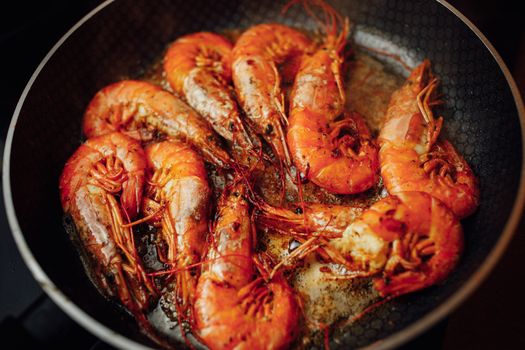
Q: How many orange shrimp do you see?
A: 9